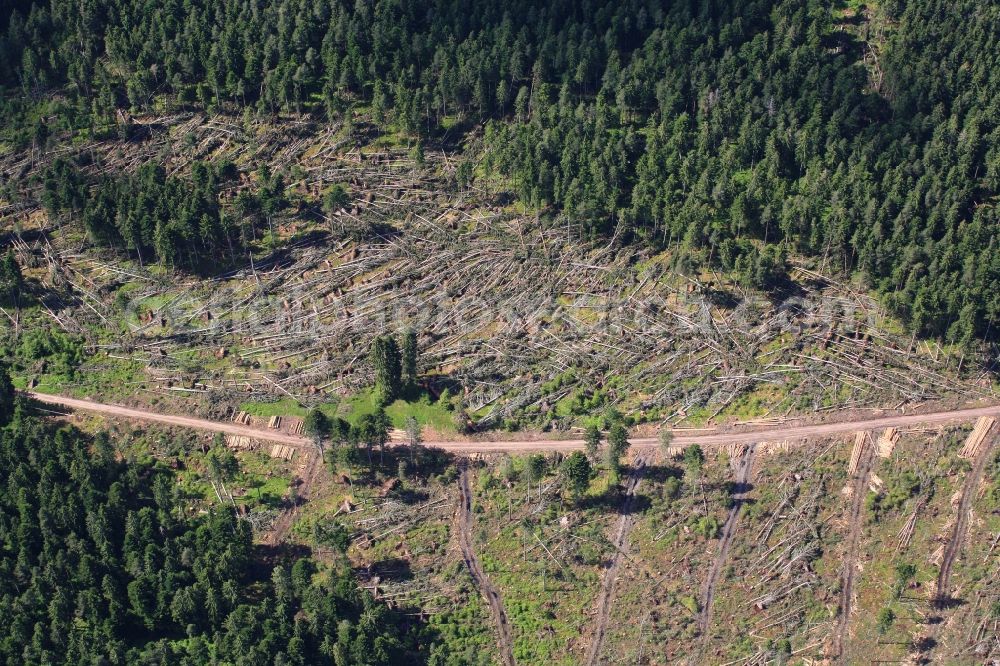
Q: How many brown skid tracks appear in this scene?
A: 6